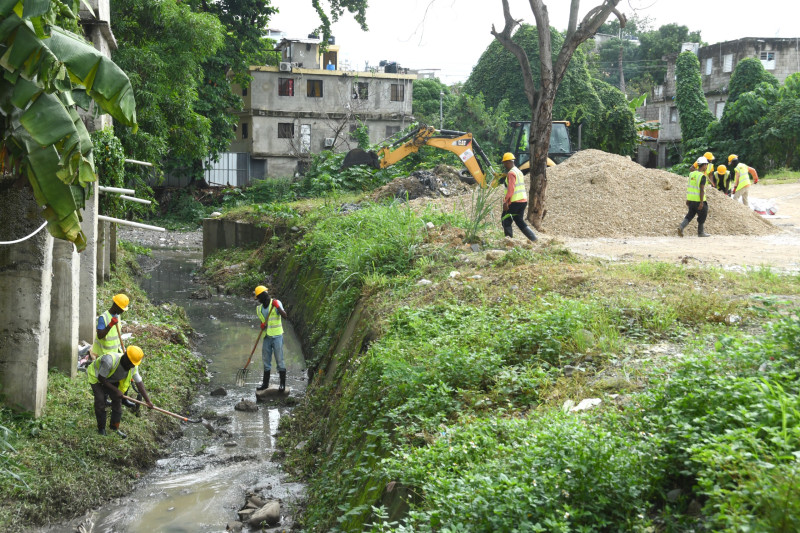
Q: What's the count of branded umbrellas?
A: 0